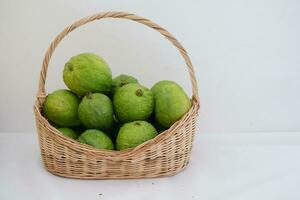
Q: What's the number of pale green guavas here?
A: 9